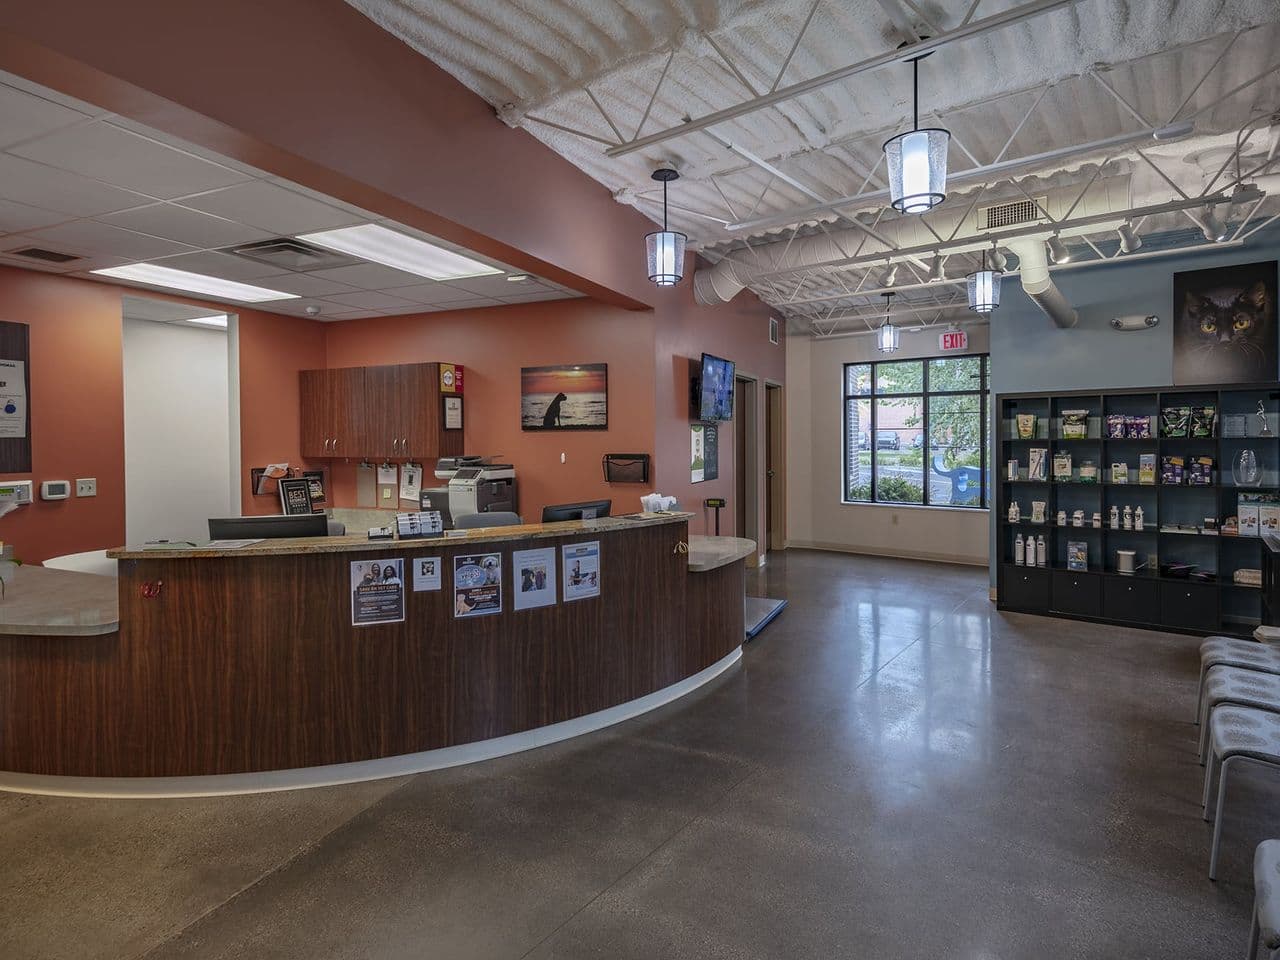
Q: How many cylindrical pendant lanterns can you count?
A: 4